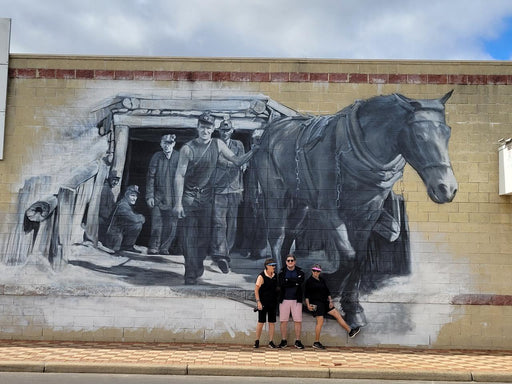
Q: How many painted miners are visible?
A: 5